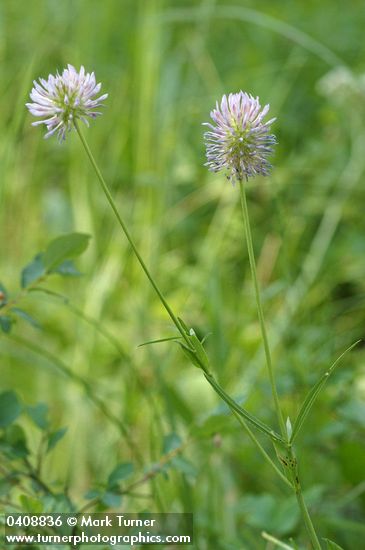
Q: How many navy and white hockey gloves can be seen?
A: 0